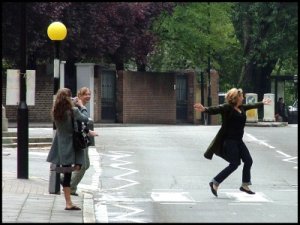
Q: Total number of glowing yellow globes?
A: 1